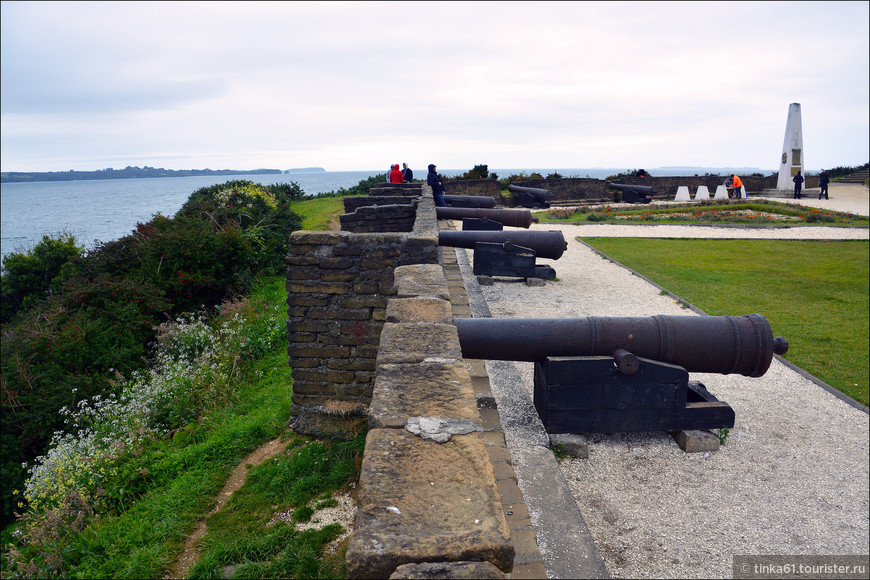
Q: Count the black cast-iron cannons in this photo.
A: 6